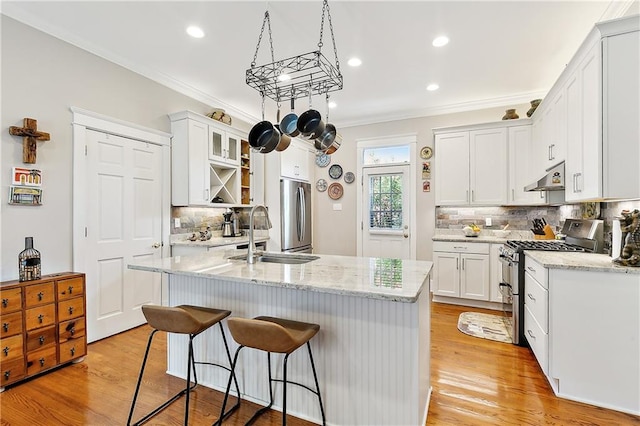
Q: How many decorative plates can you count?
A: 6